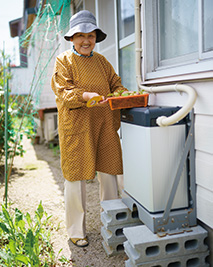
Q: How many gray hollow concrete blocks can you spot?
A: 5